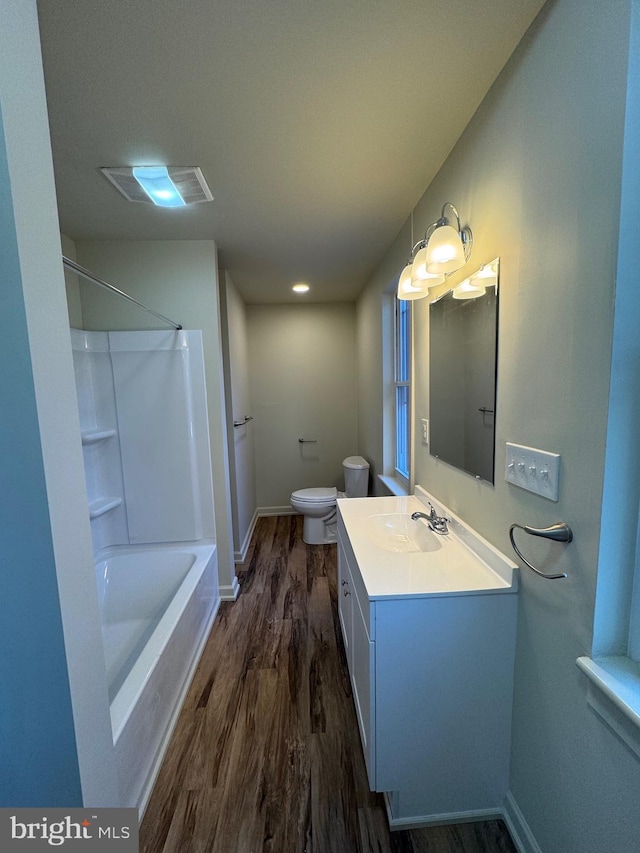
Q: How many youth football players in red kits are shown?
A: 0